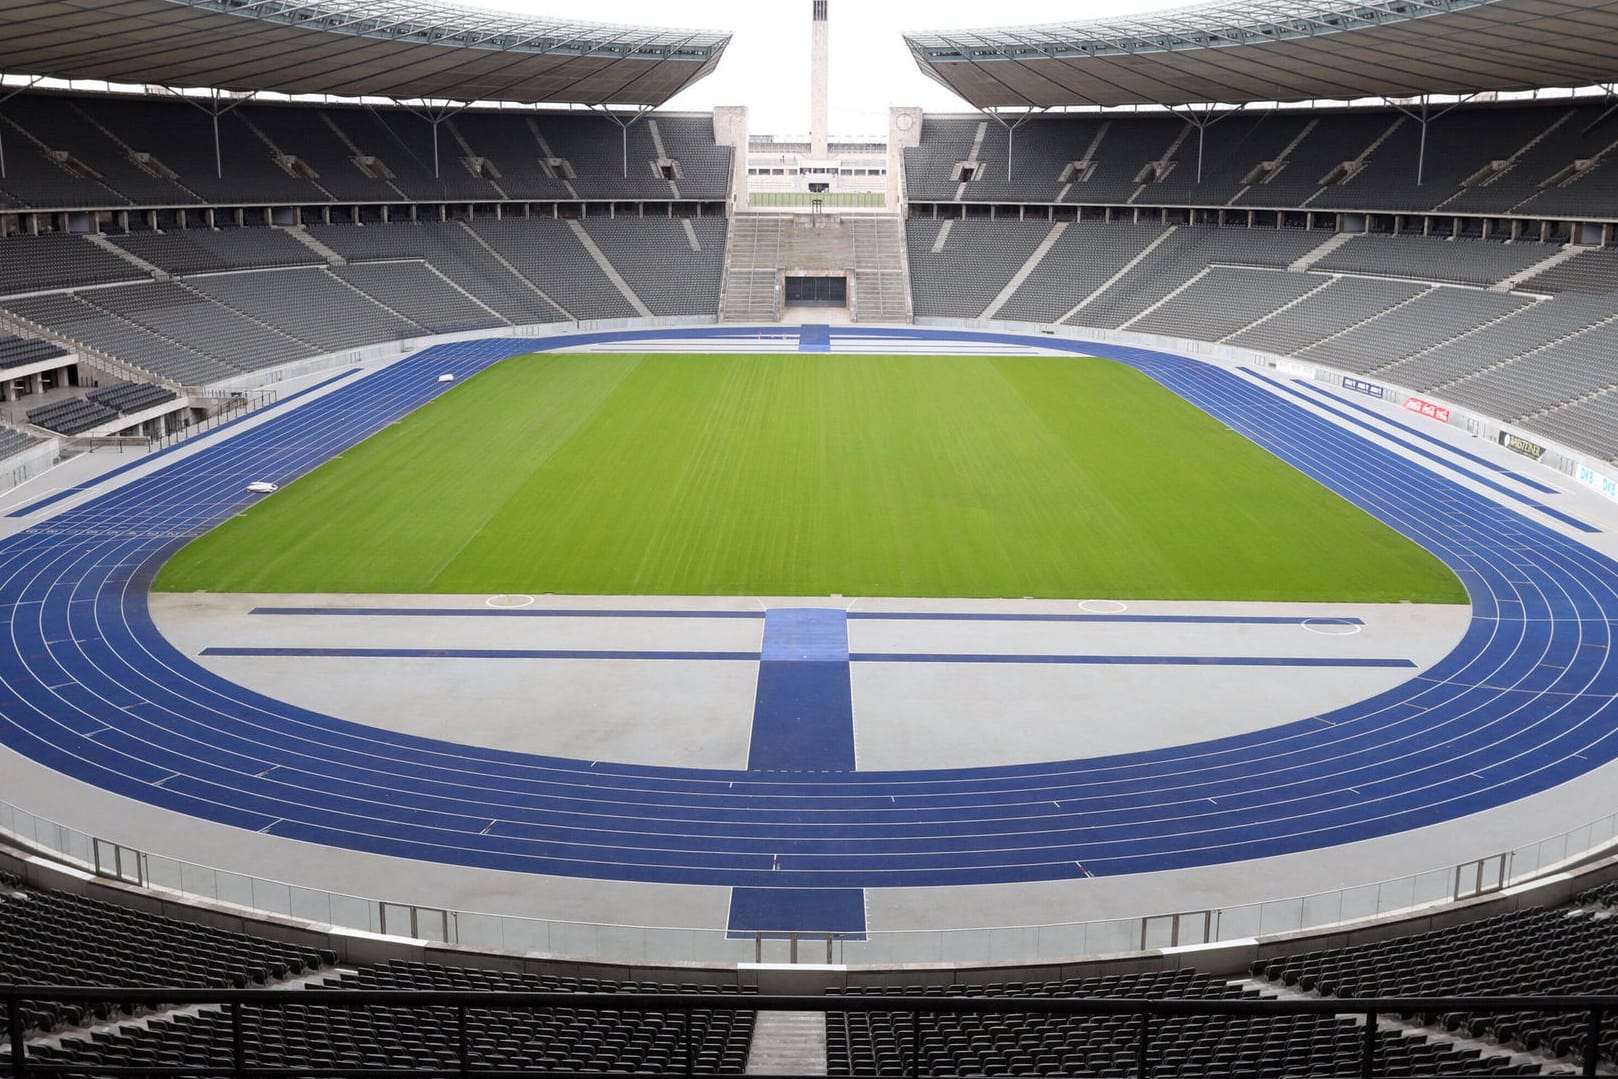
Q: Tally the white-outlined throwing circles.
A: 3